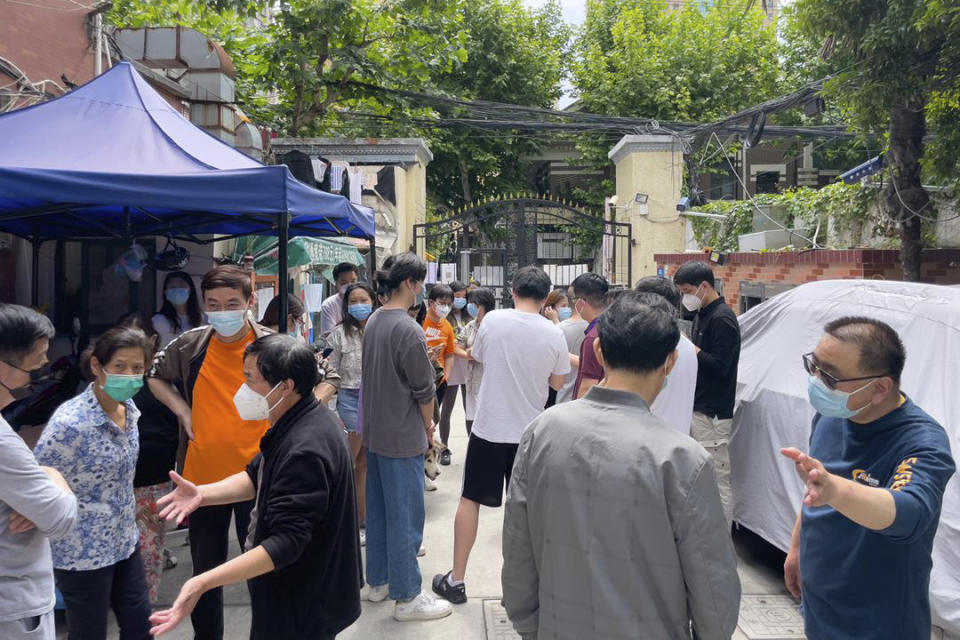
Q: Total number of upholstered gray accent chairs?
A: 0